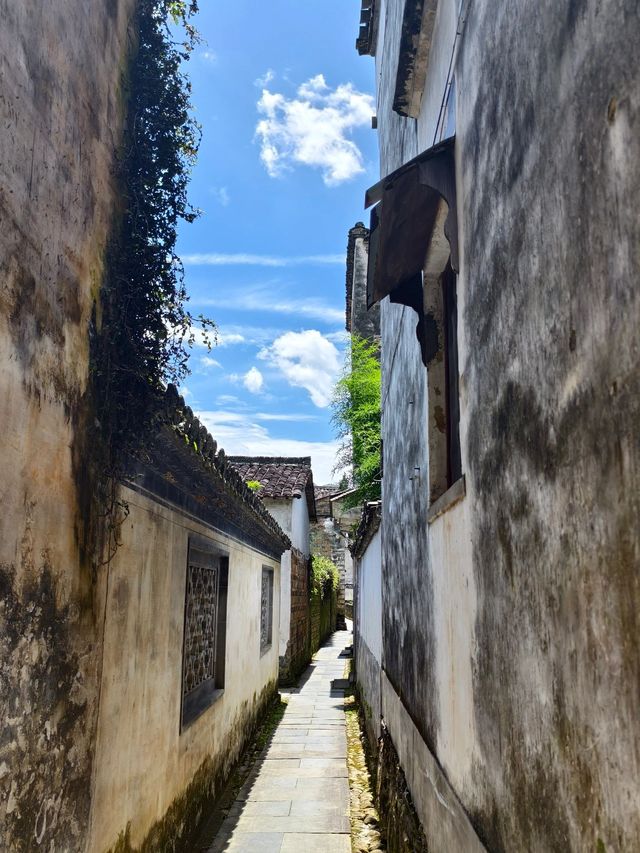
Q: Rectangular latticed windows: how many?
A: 2